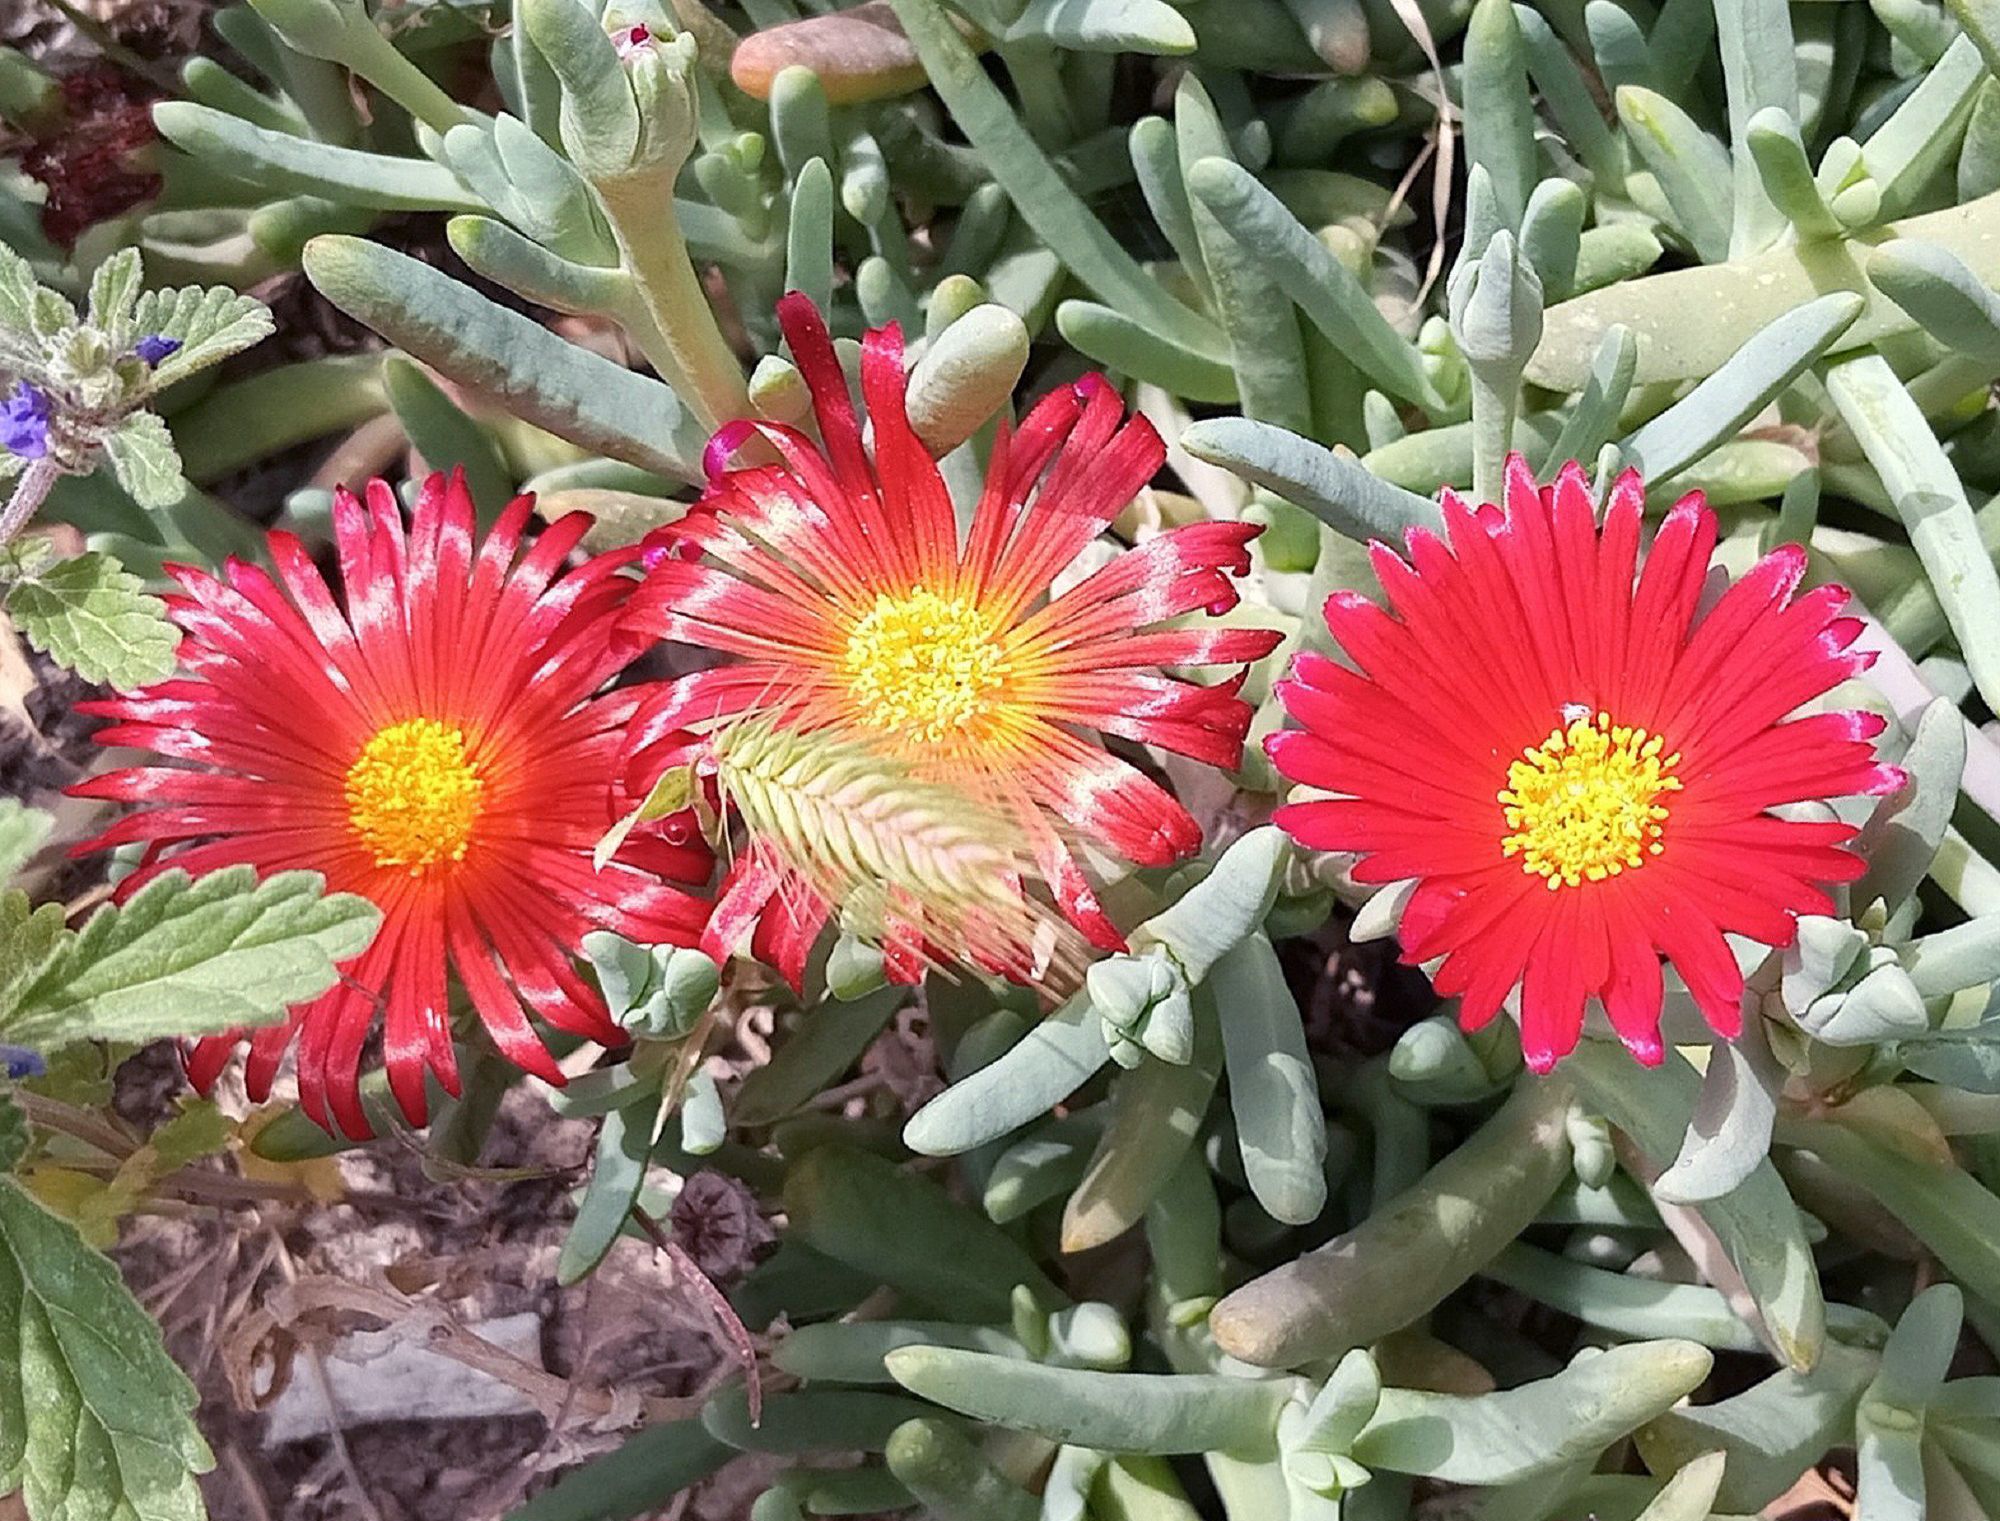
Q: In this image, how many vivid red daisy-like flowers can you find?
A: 3